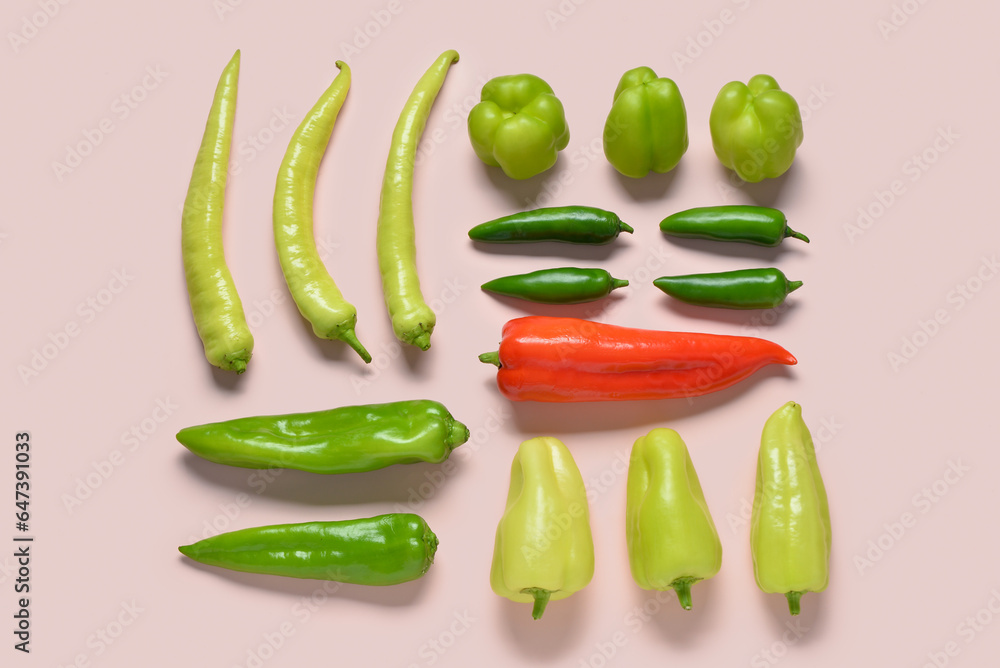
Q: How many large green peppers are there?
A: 2